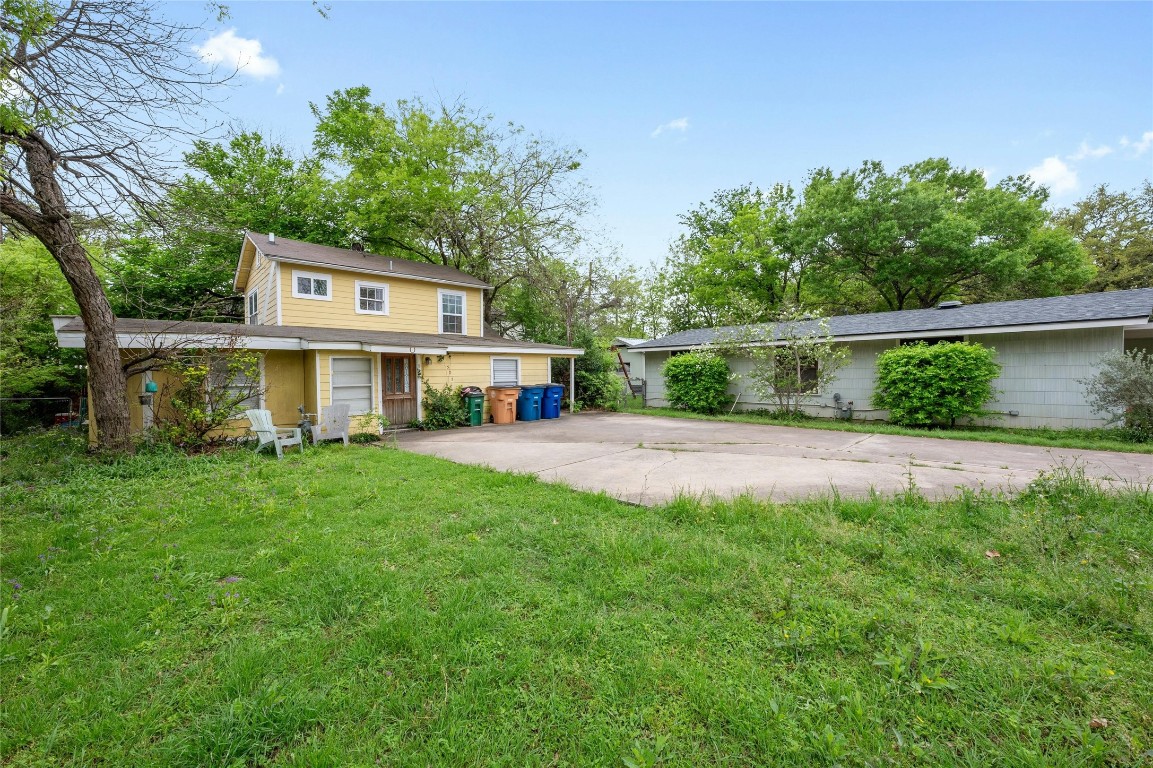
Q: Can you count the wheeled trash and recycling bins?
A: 4